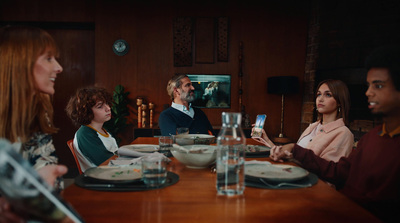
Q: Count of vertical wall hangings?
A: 3